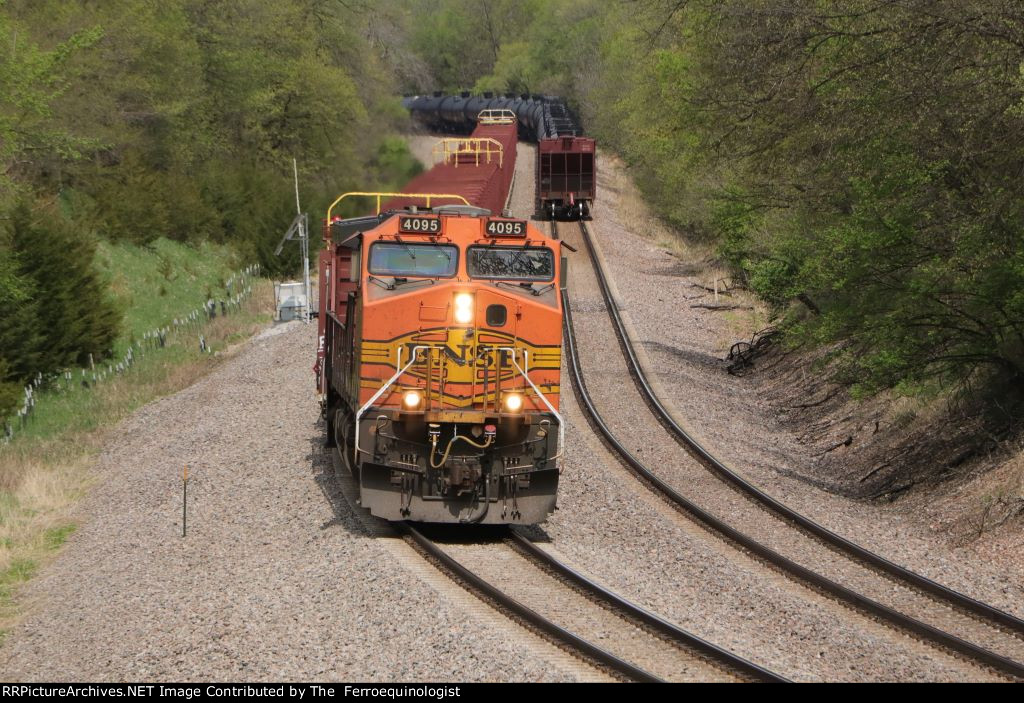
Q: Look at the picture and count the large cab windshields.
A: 2